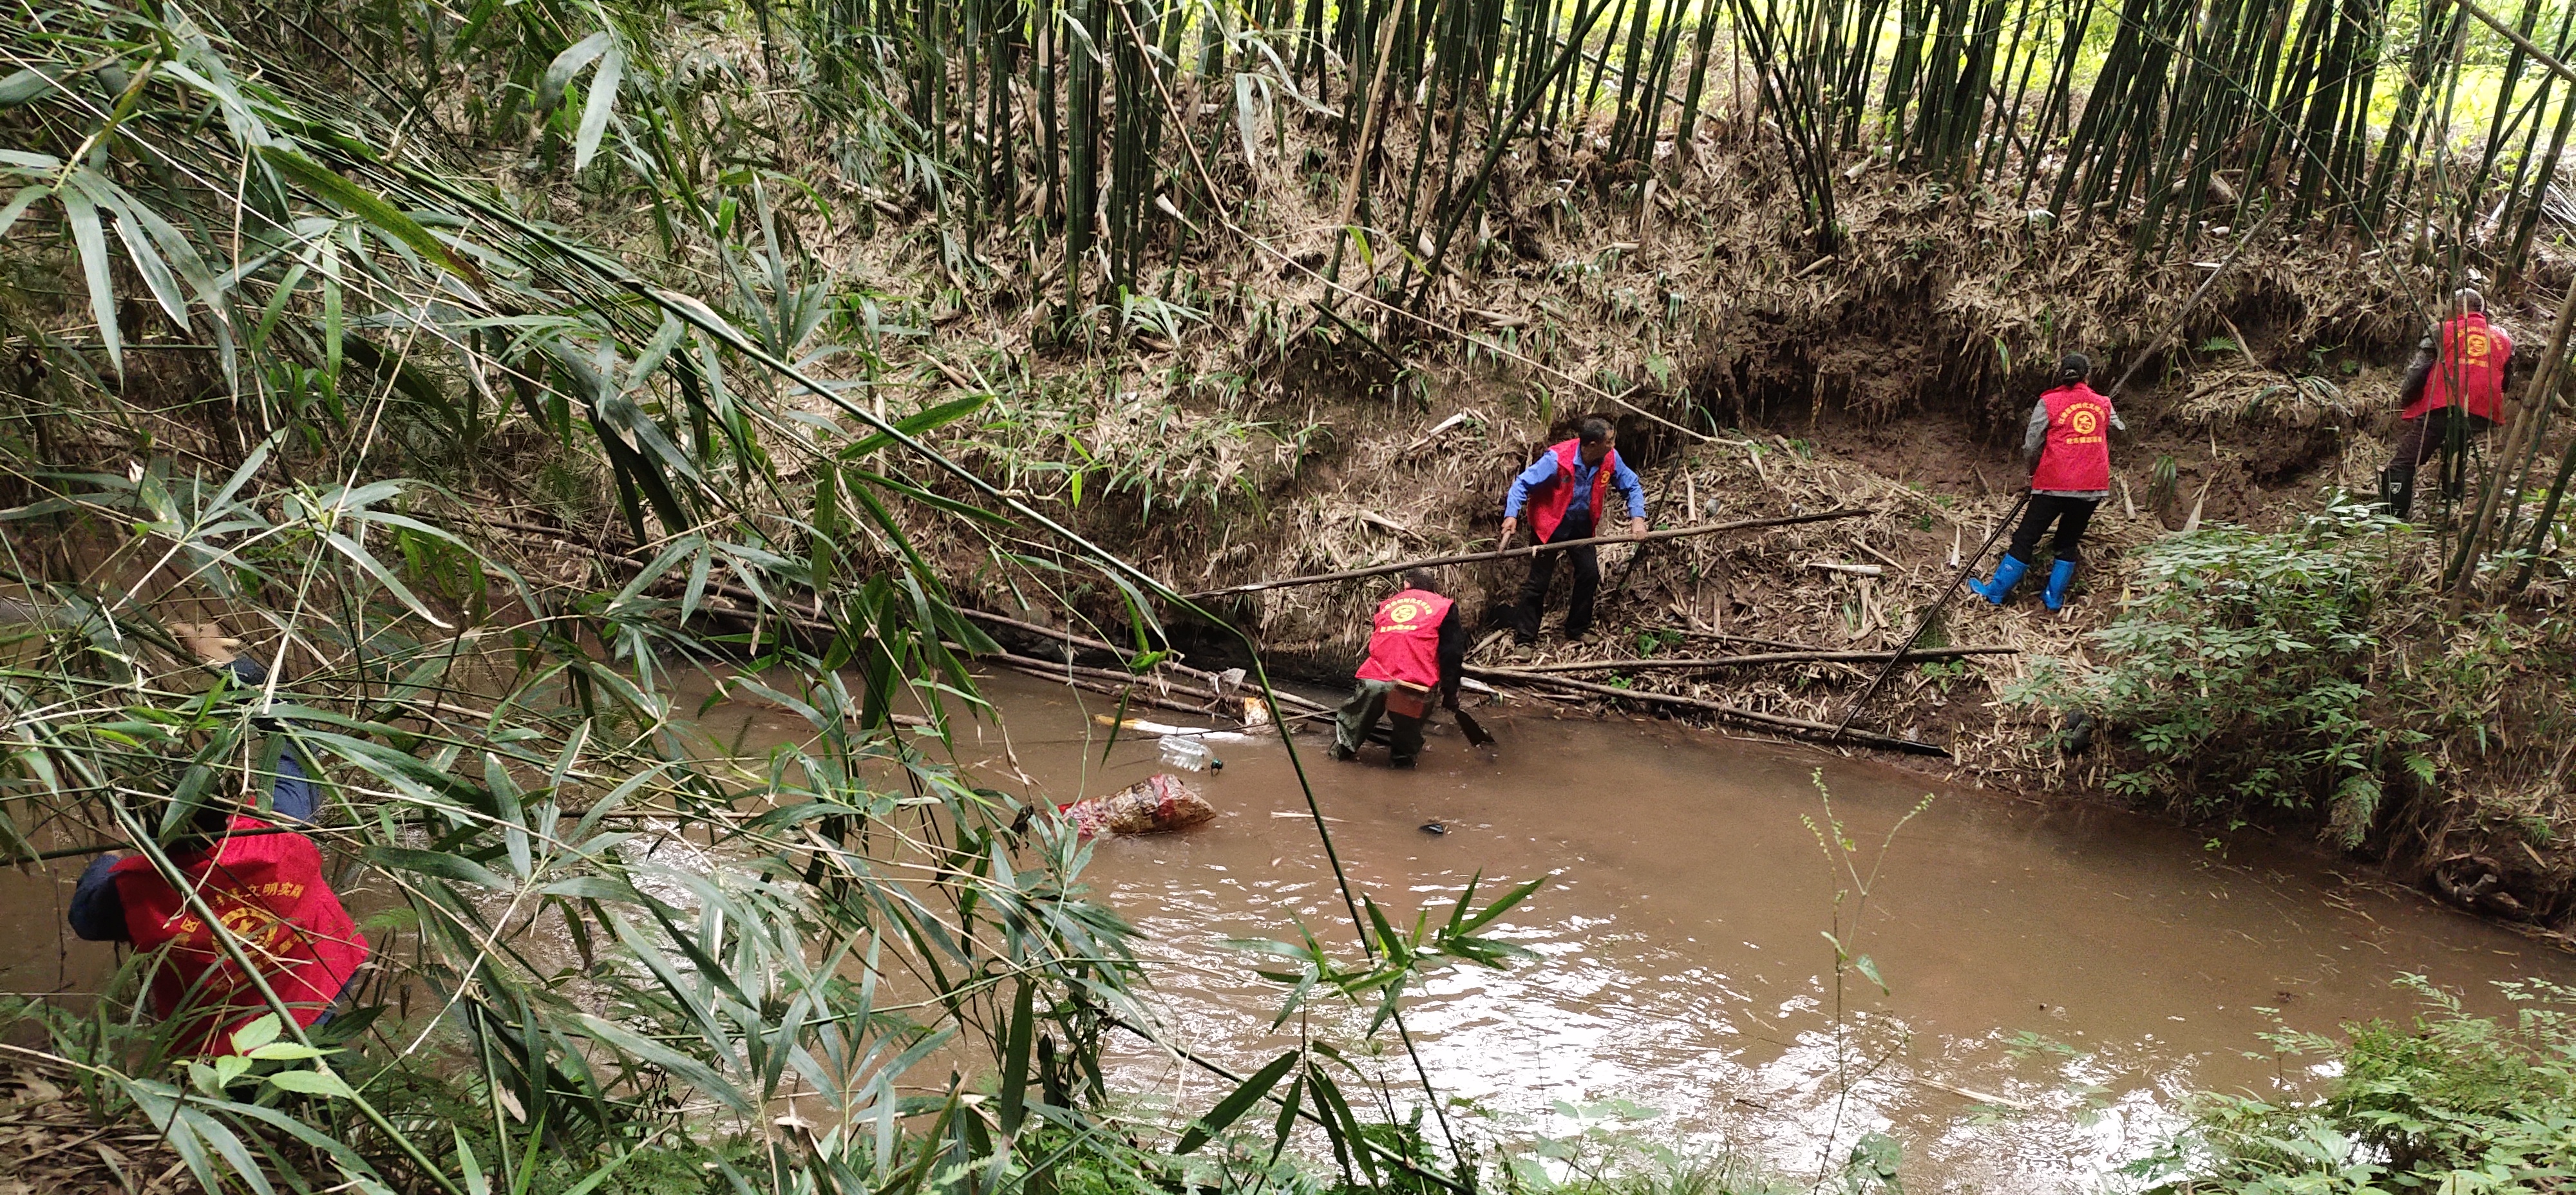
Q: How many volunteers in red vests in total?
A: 5